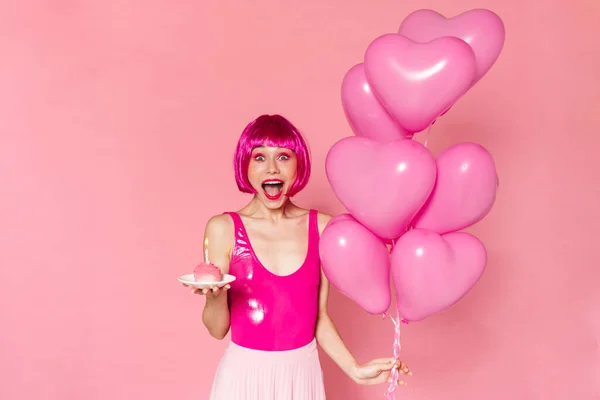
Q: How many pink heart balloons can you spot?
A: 7